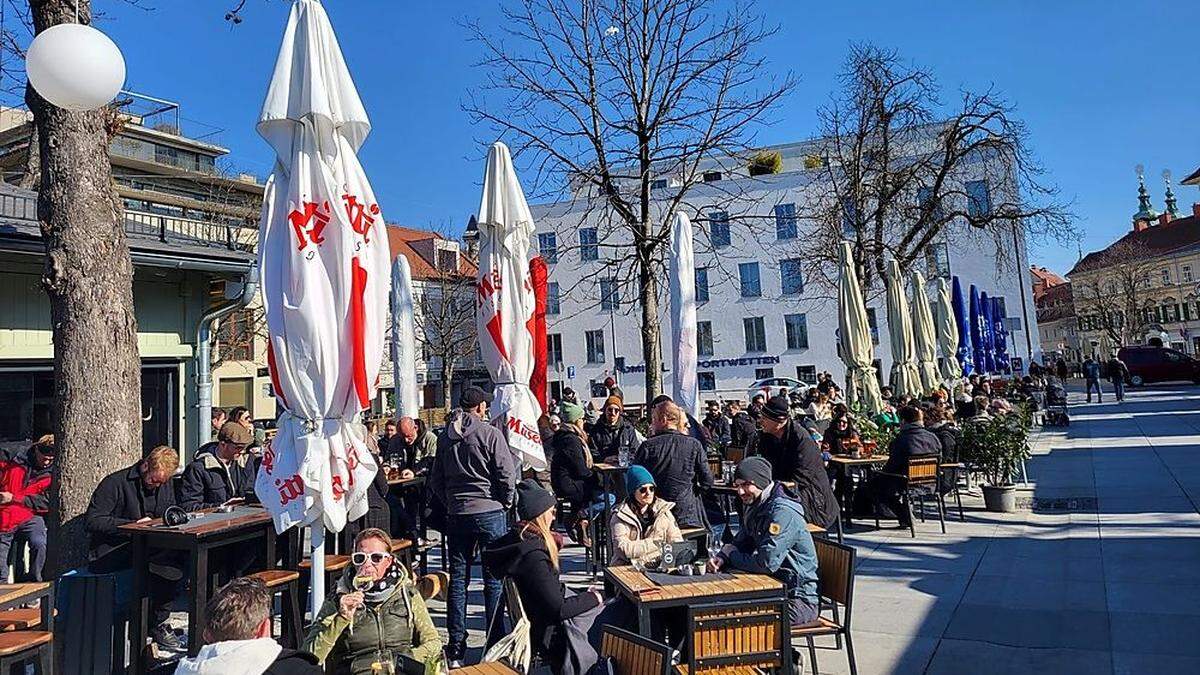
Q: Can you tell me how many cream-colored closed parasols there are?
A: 4